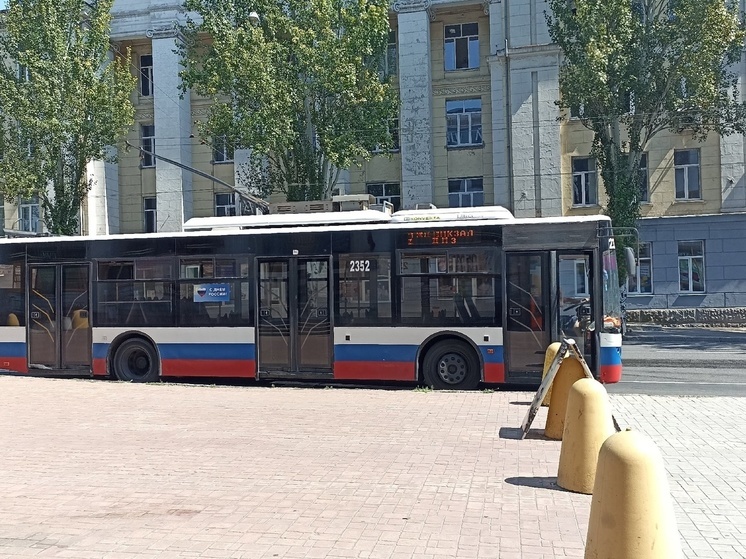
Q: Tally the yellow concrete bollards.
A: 4